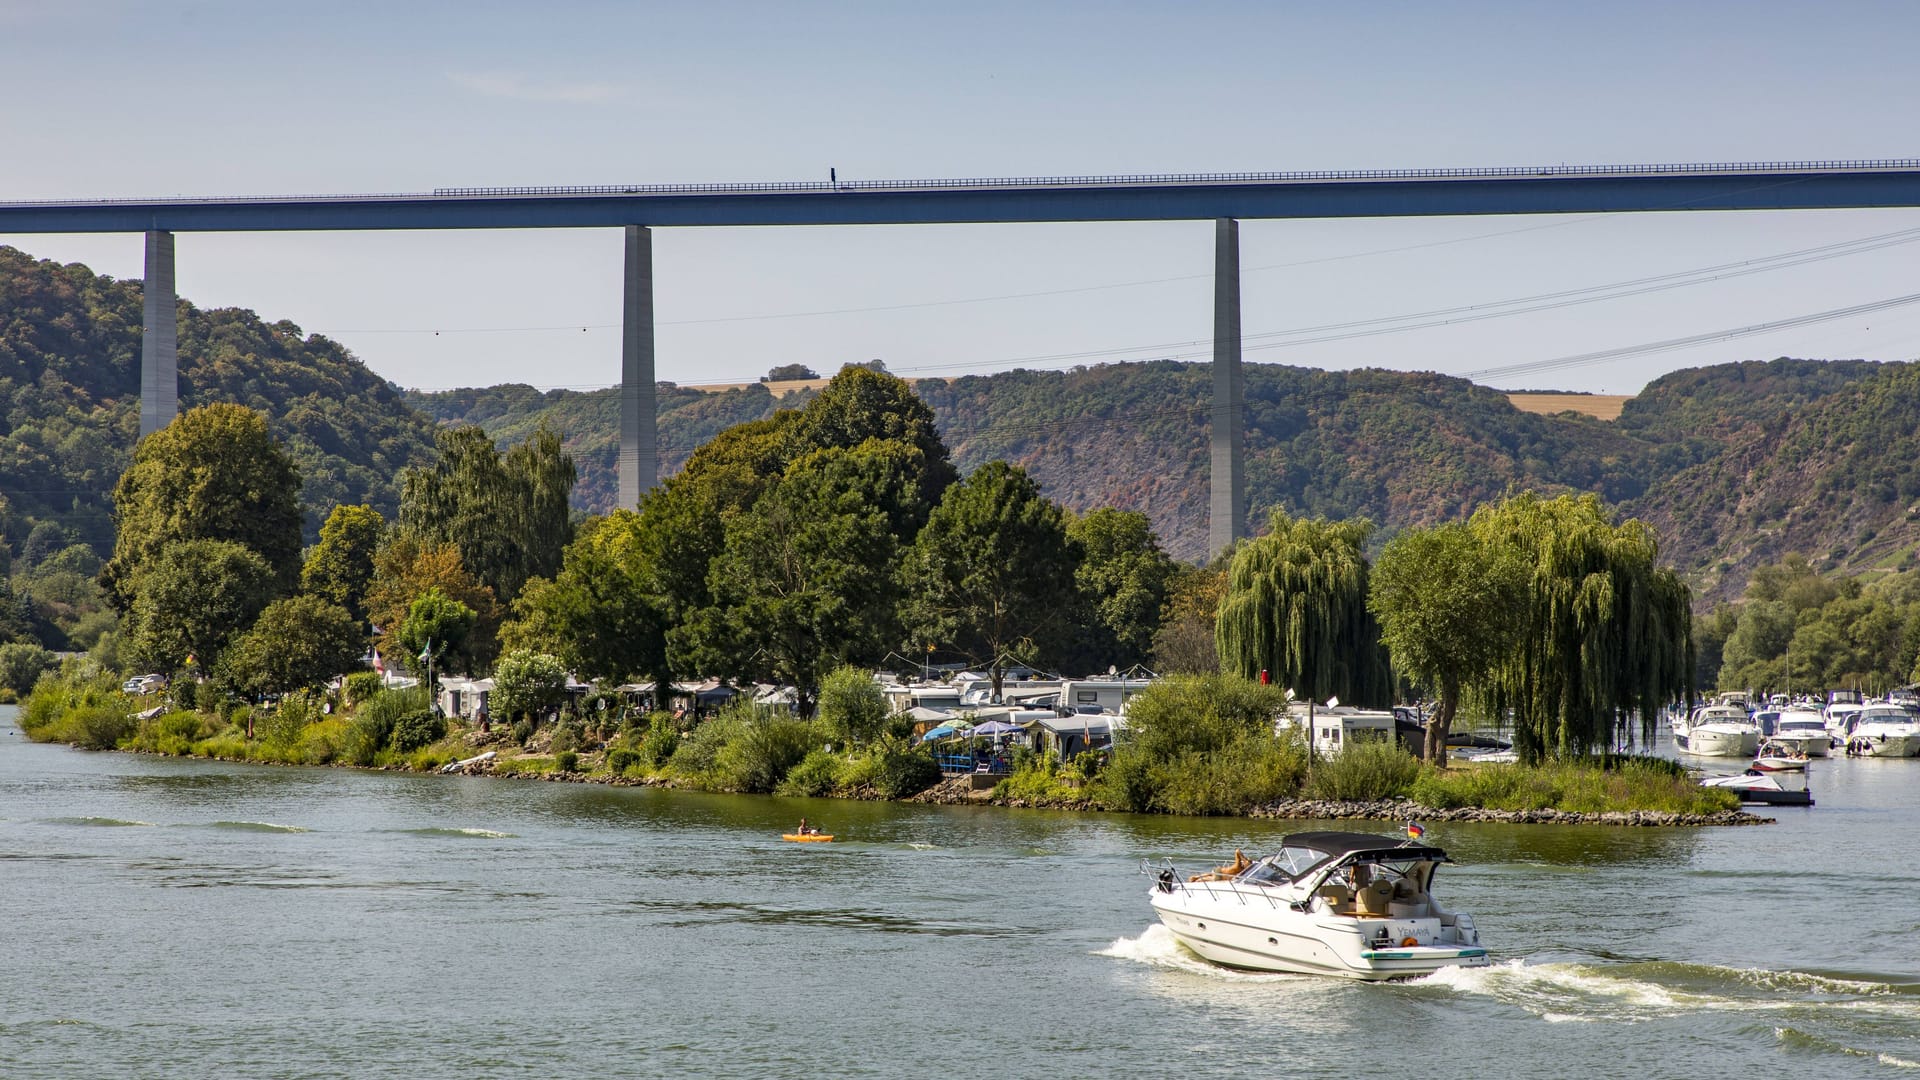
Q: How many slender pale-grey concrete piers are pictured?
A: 3